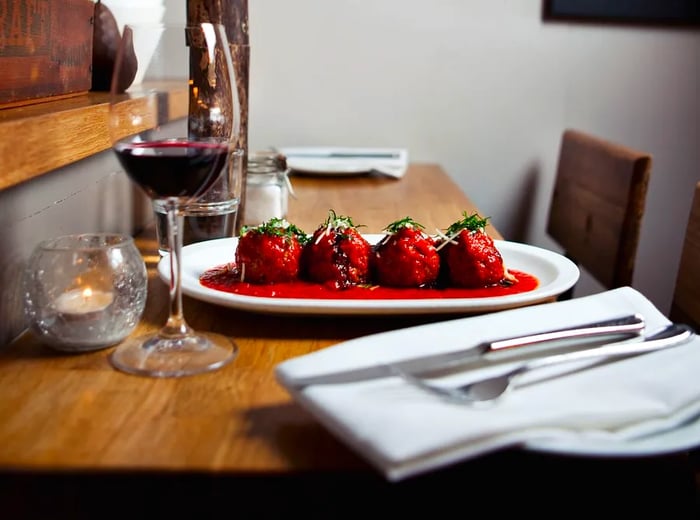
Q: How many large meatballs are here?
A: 4